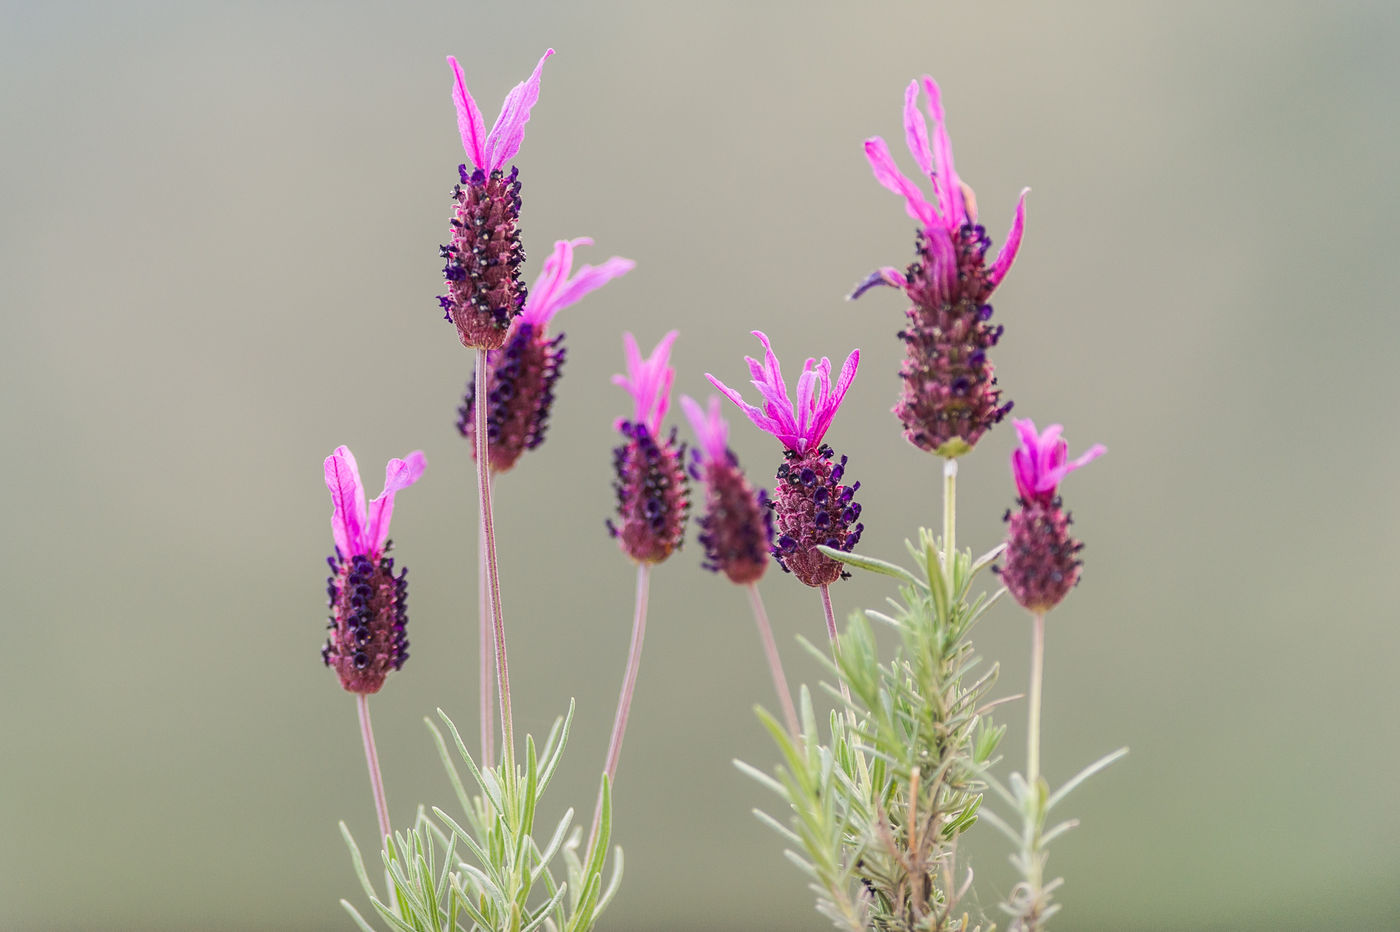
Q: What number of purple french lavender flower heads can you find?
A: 8